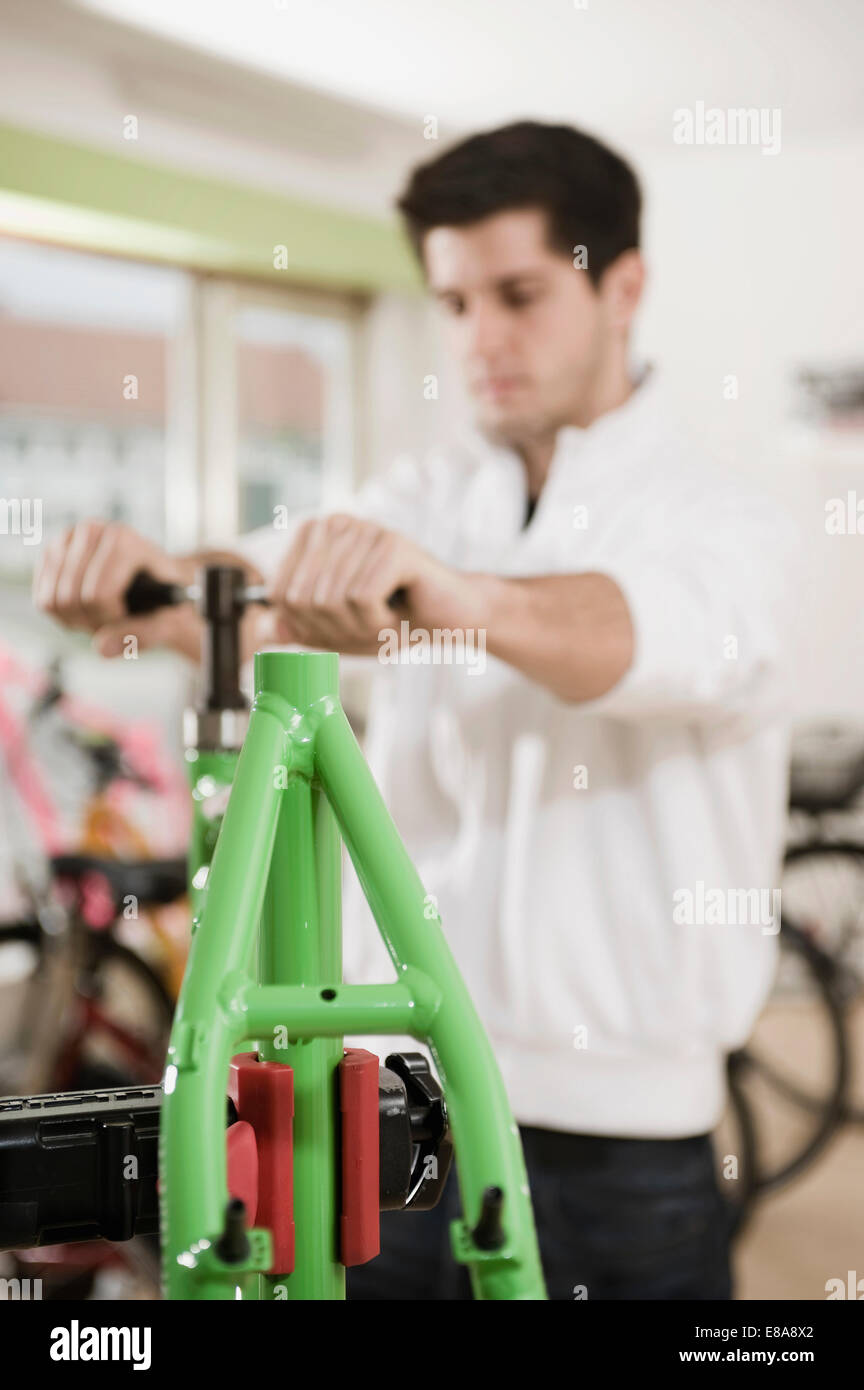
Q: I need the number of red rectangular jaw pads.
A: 2